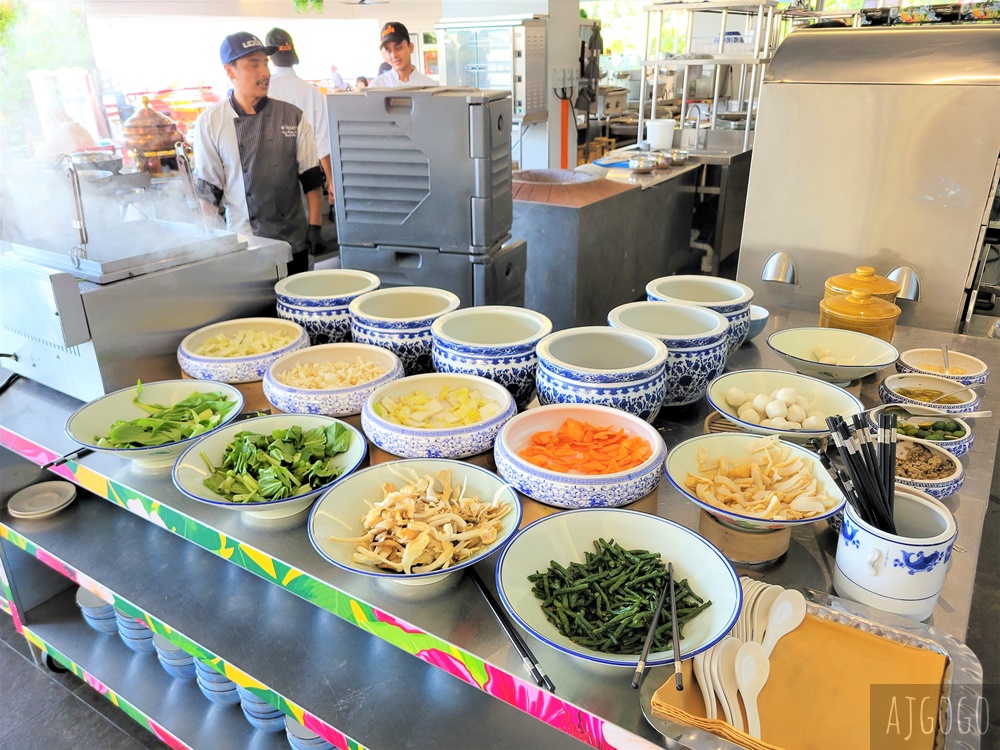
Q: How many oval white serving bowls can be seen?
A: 7